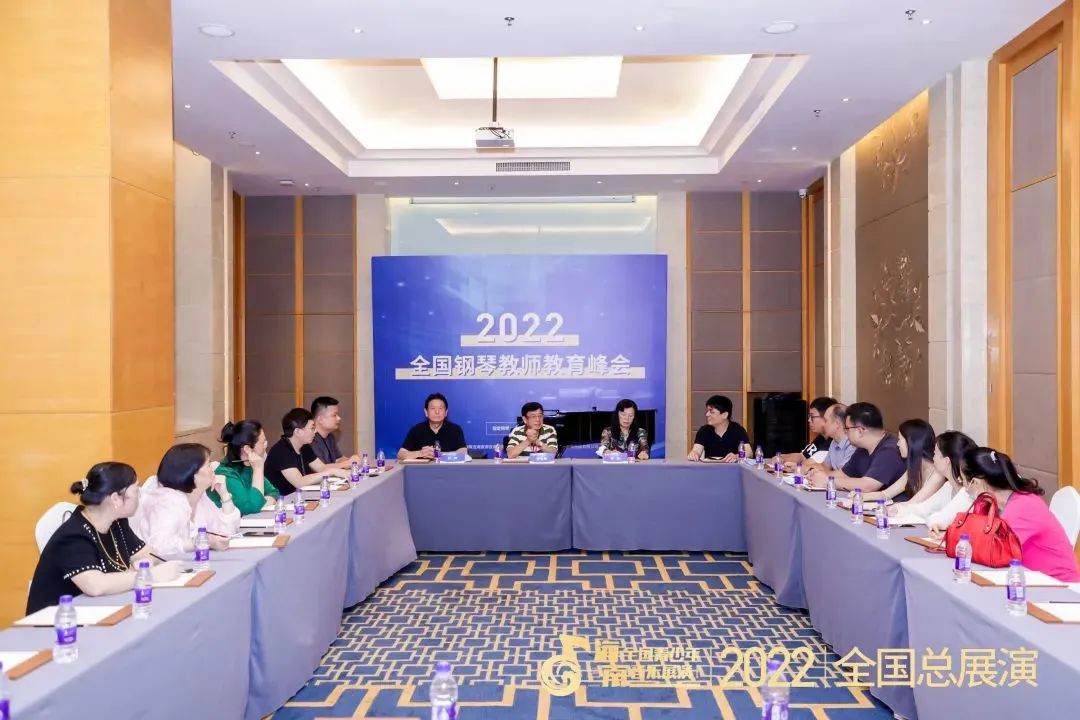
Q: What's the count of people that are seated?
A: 15